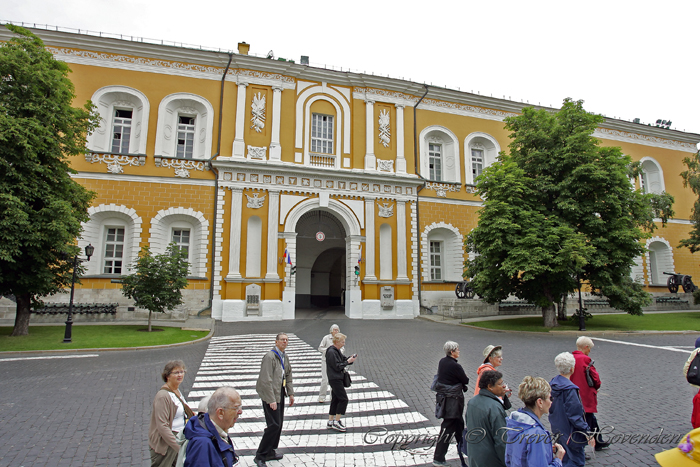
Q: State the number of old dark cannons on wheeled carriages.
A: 2